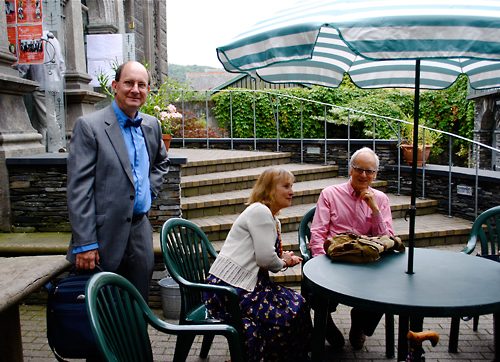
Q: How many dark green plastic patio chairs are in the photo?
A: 4